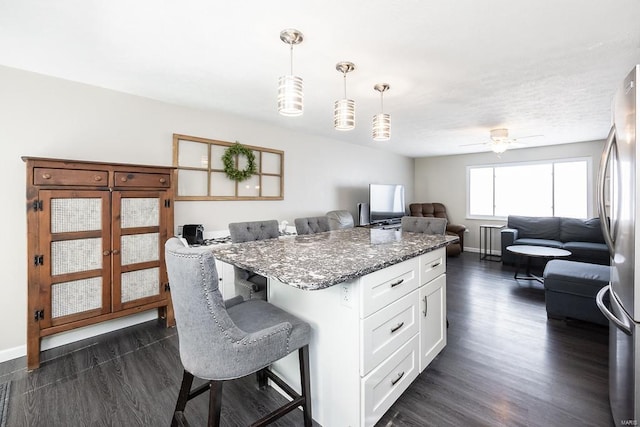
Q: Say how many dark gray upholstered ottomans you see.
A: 1